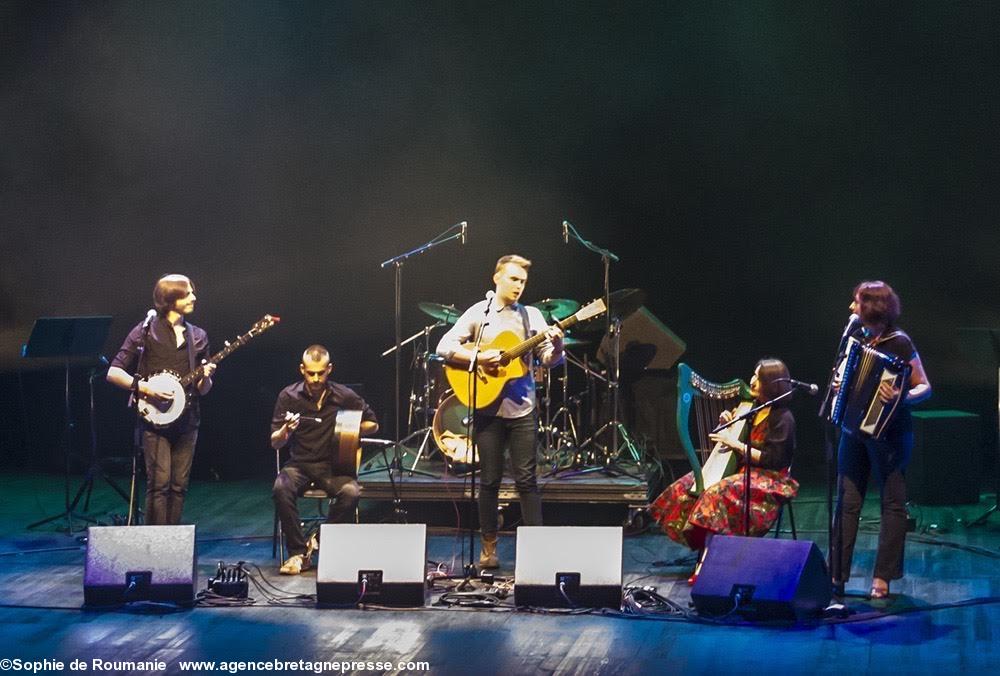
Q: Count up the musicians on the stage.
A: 5